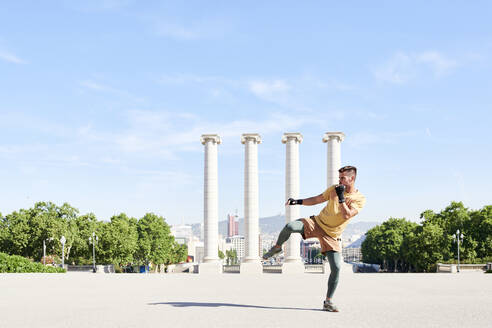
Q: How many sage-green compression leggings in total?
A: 1